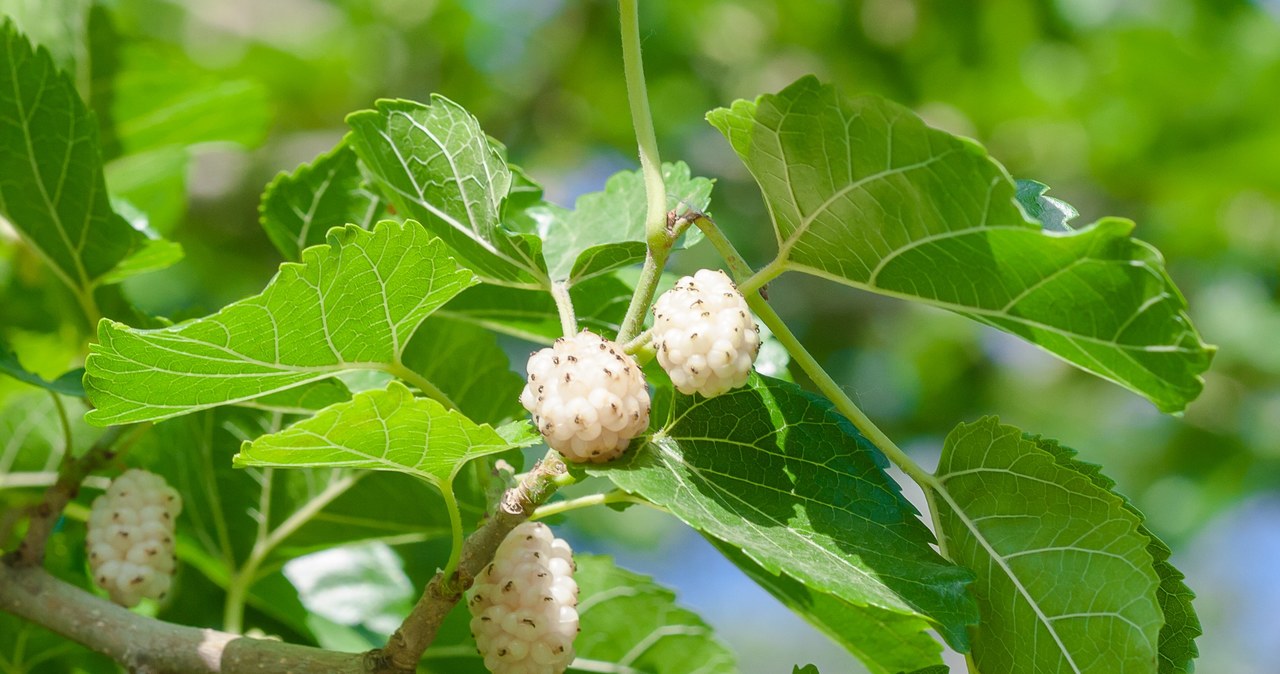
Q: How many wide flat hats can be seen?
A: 0